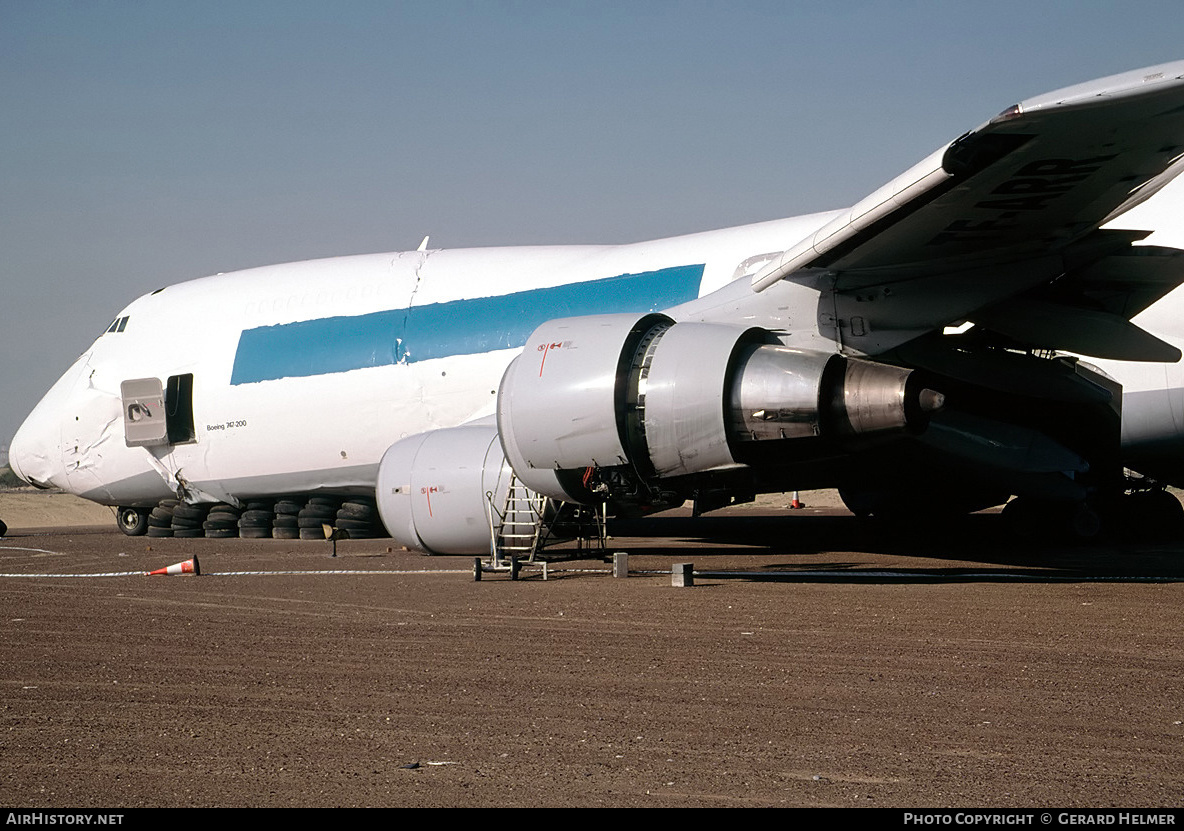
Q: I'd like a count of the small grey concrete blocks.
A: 2